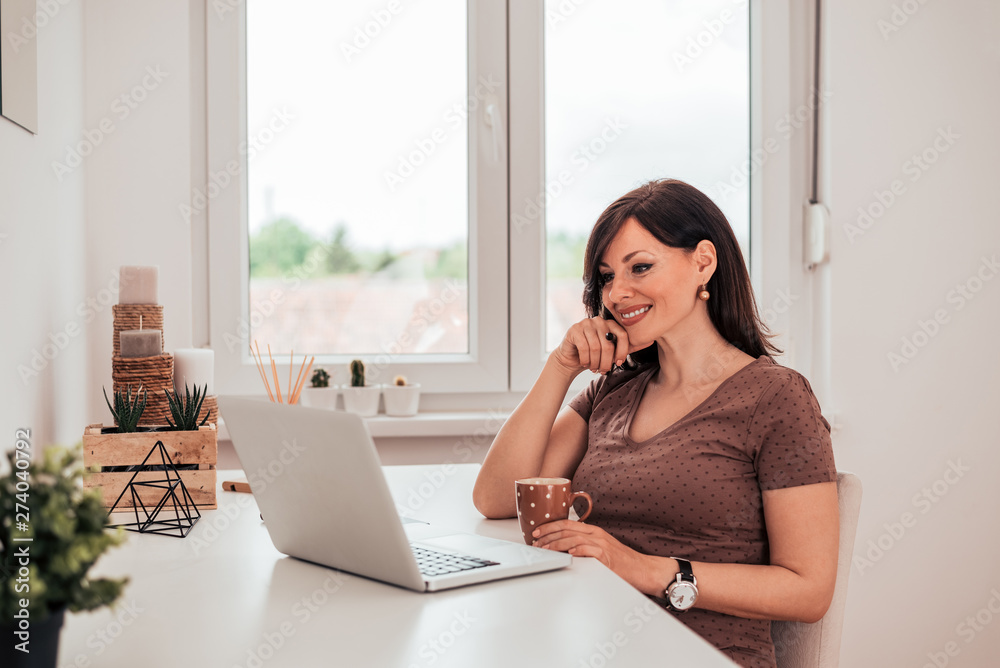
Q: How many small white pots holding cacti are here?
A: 3